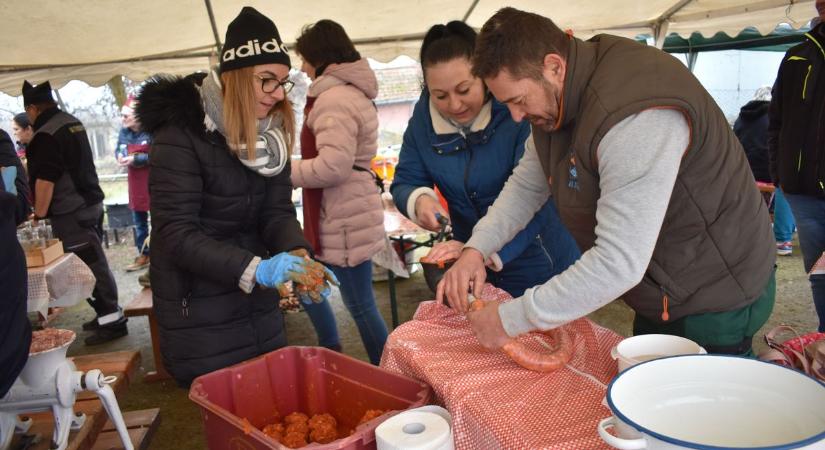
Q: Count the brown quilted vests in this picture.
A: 1